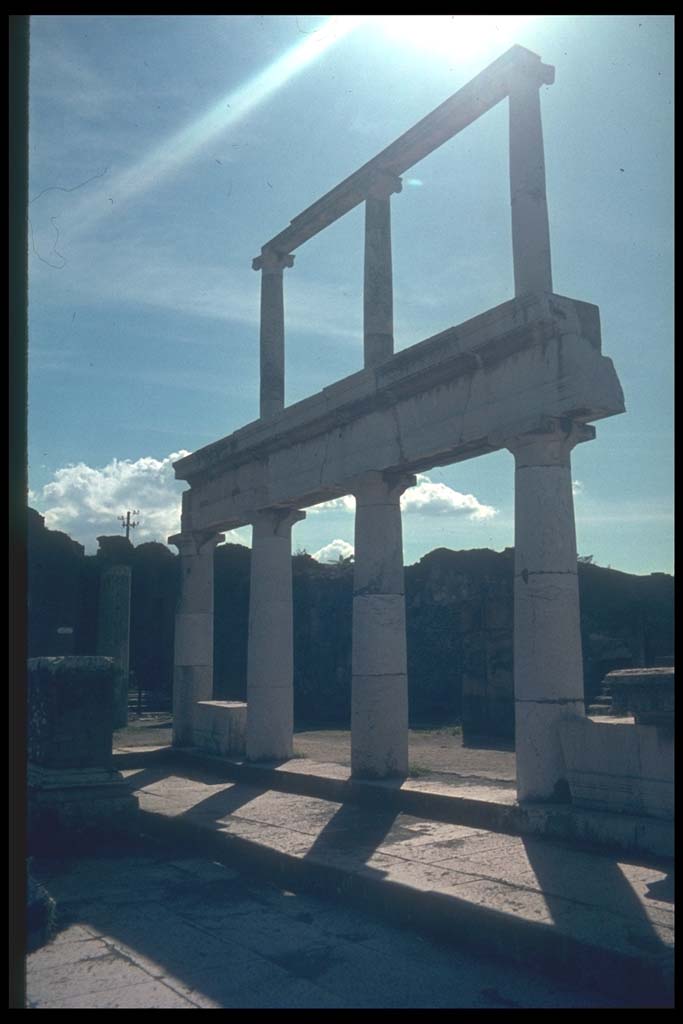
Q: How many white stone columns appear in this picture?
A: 7